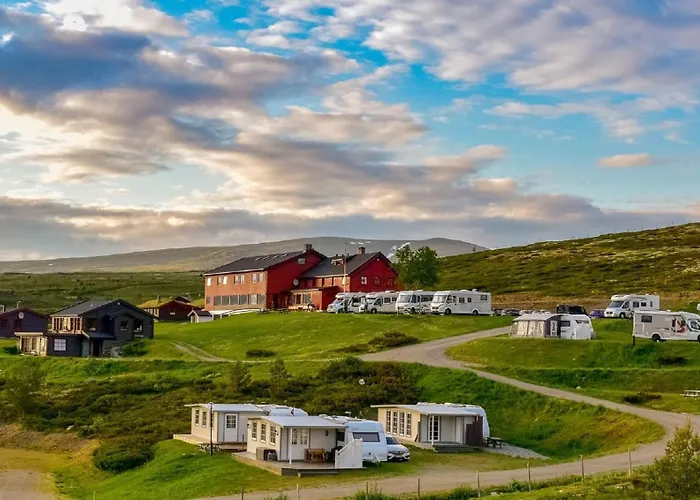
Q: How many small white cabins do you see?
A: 3